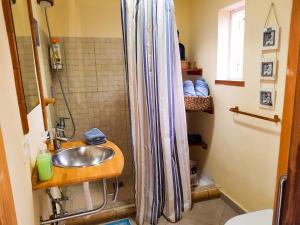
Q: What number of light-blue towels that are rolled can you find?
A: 2